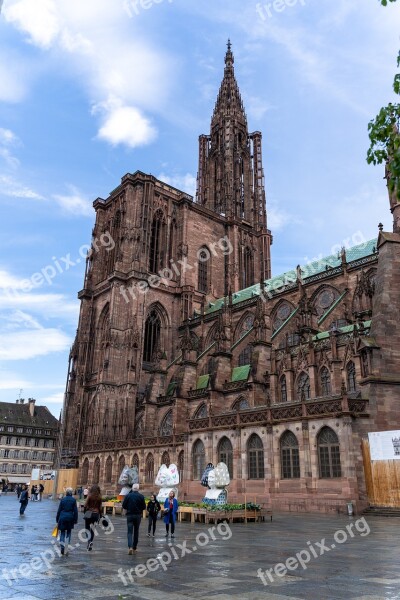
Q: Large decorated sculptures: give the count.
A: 3